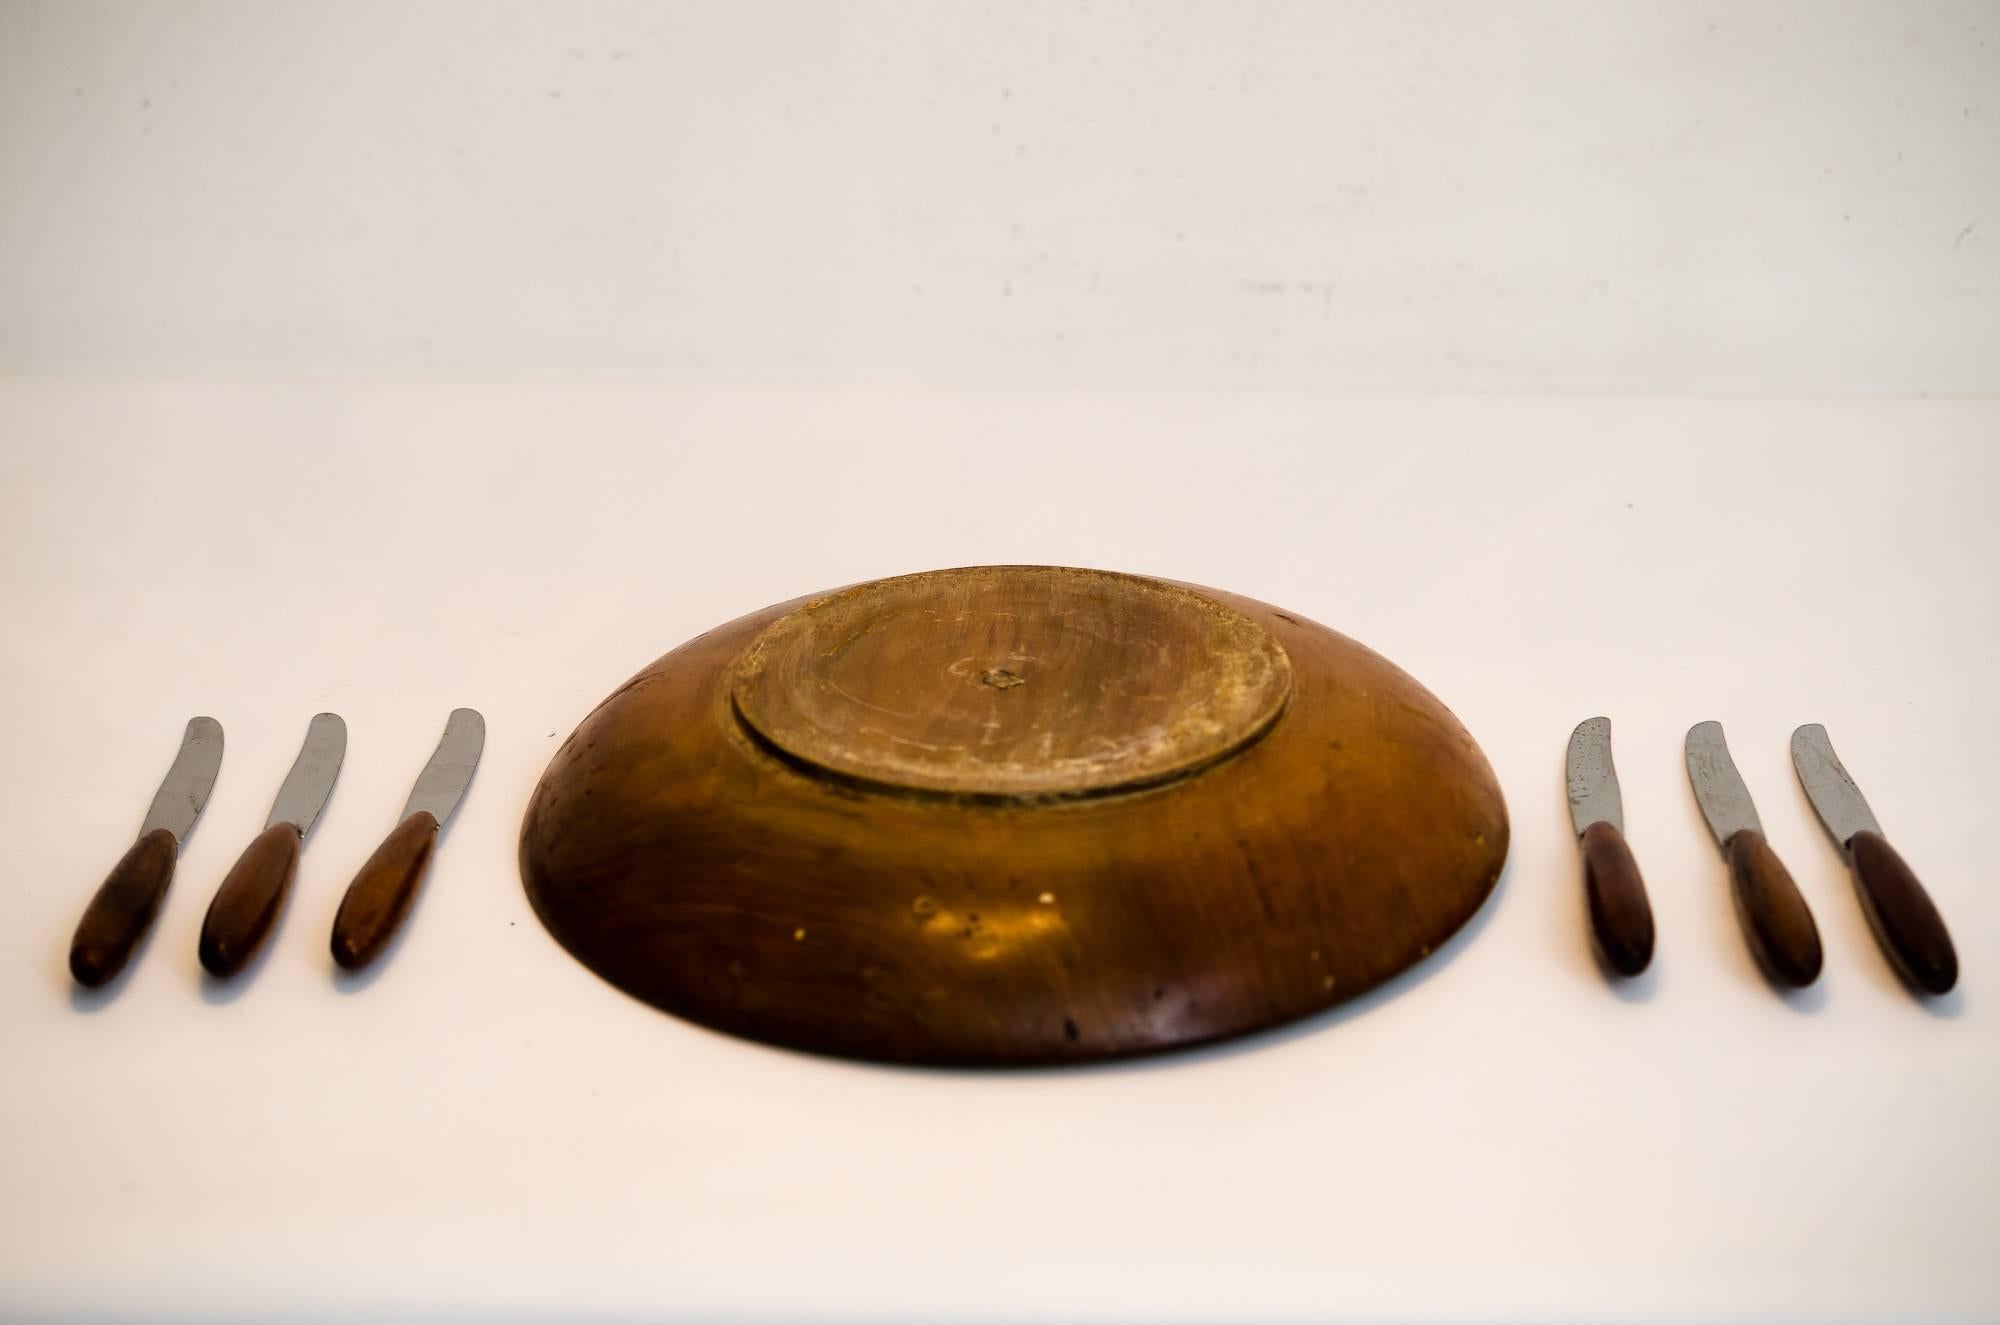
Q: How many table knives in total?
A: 6